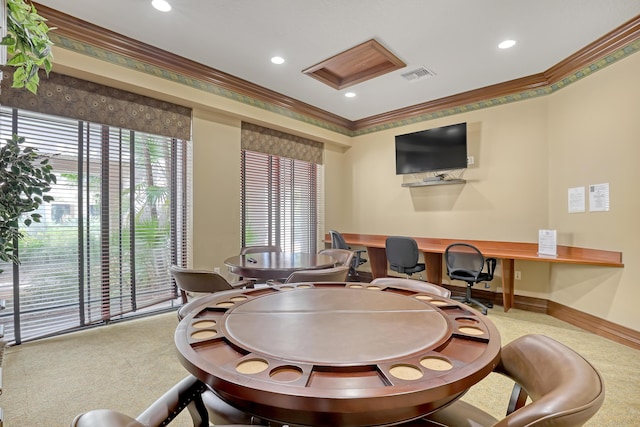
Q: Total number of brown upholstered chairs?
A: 8